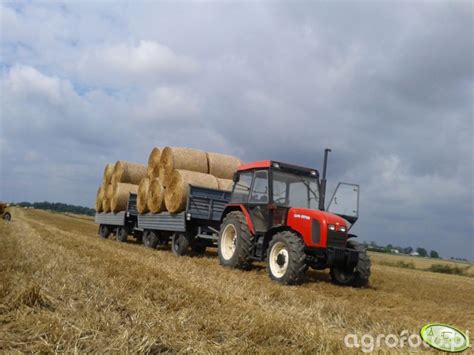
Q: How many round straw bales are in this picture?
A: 12